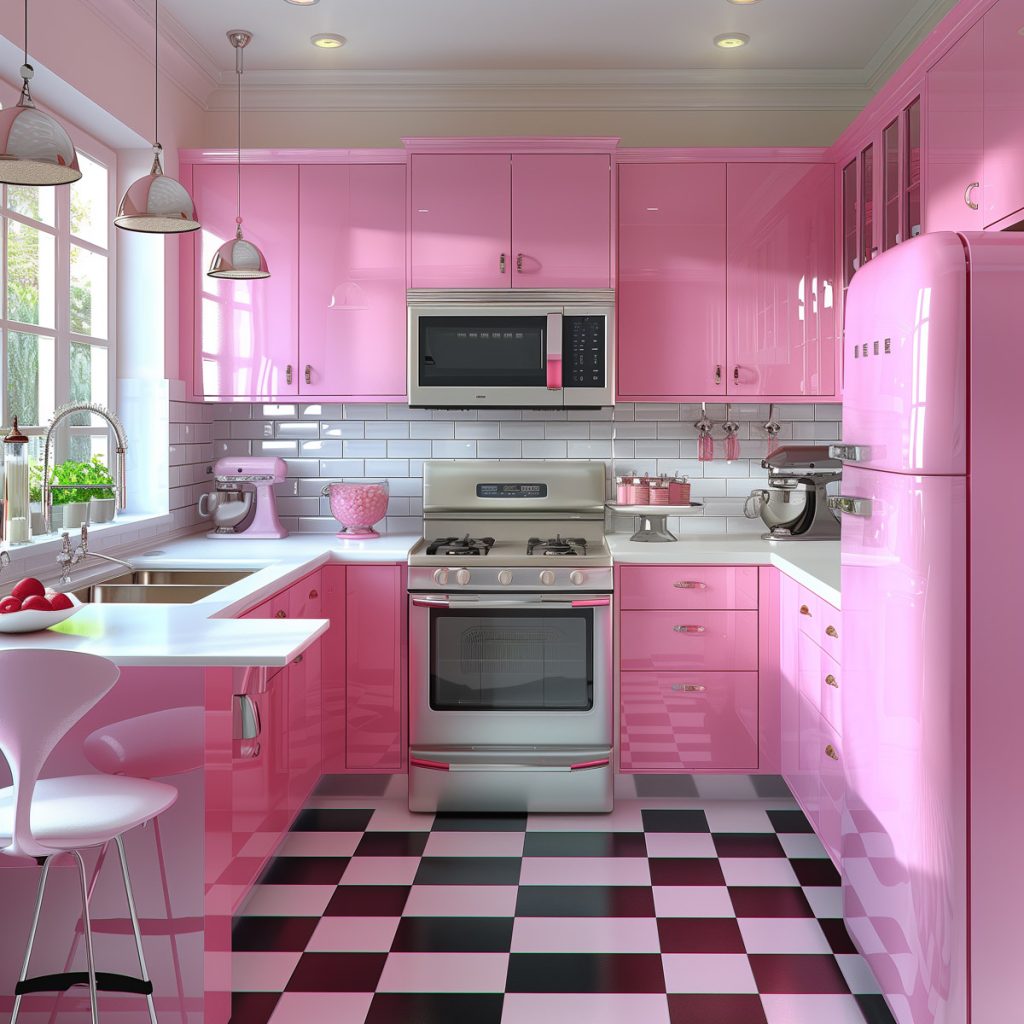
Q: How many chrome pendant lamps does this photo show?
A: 3